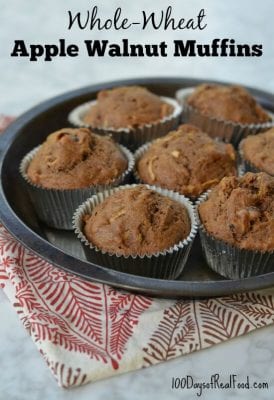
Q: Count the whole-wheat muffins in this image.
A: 7